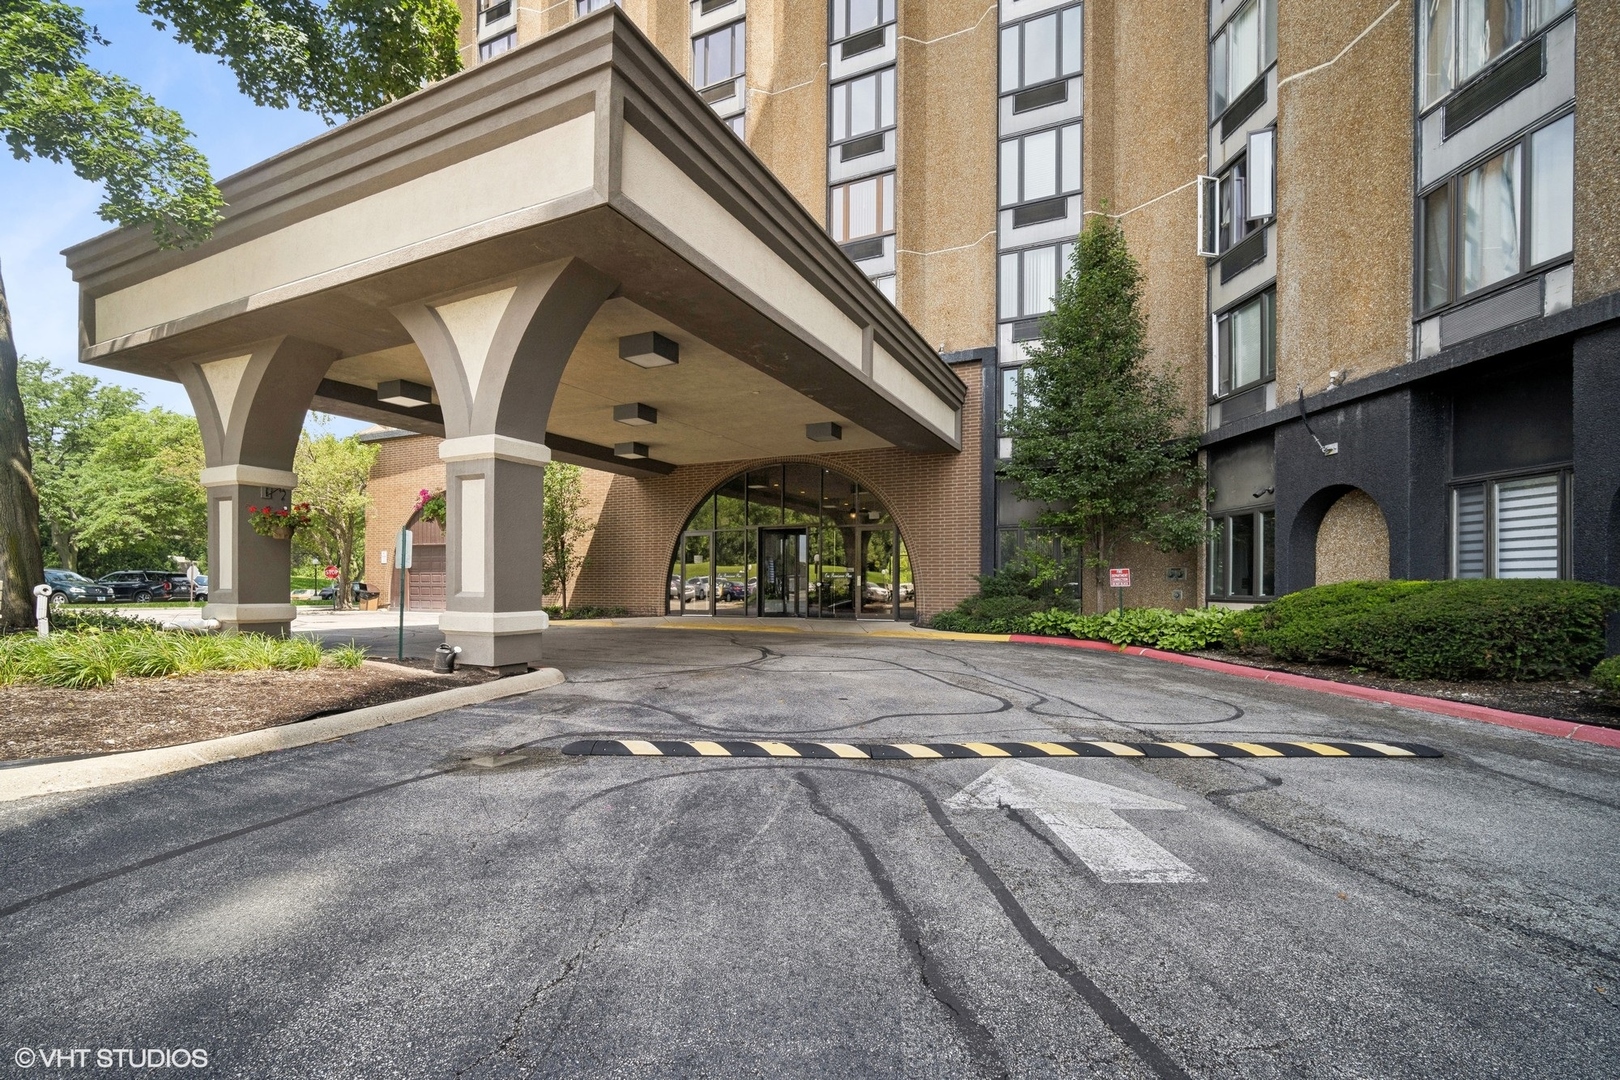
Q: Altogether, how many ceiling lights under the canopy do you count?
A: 5